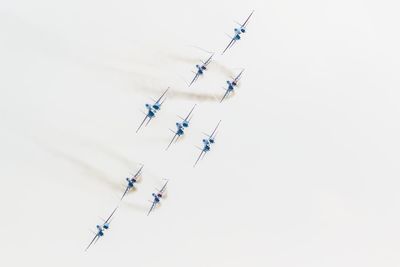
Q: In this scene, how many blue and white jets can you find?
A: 9